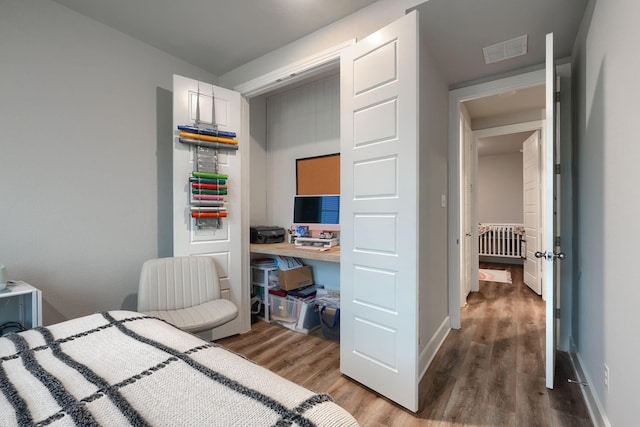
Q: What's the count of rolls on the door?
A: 11